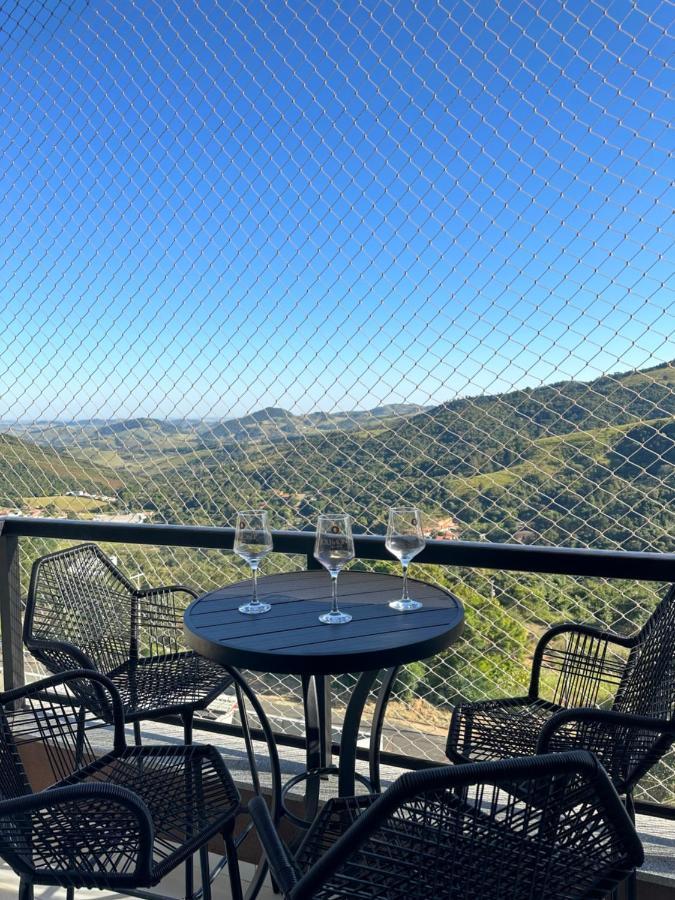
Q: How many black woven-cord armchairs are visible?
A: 4